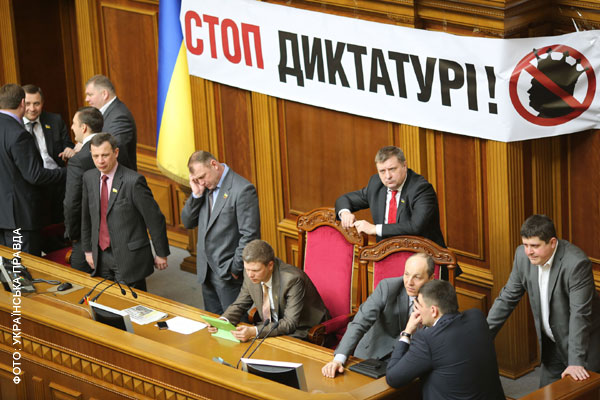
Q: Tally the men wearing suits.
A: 11